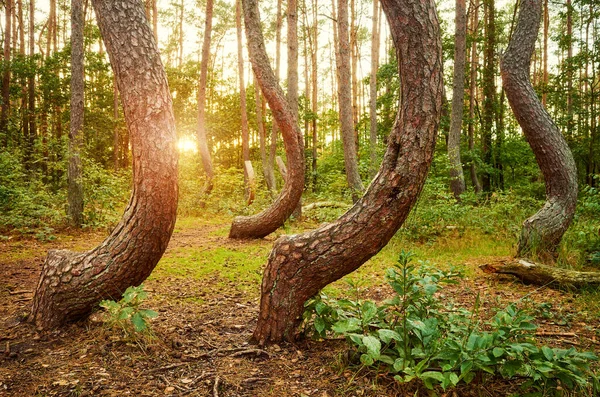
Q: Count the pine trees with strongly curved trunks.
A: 4